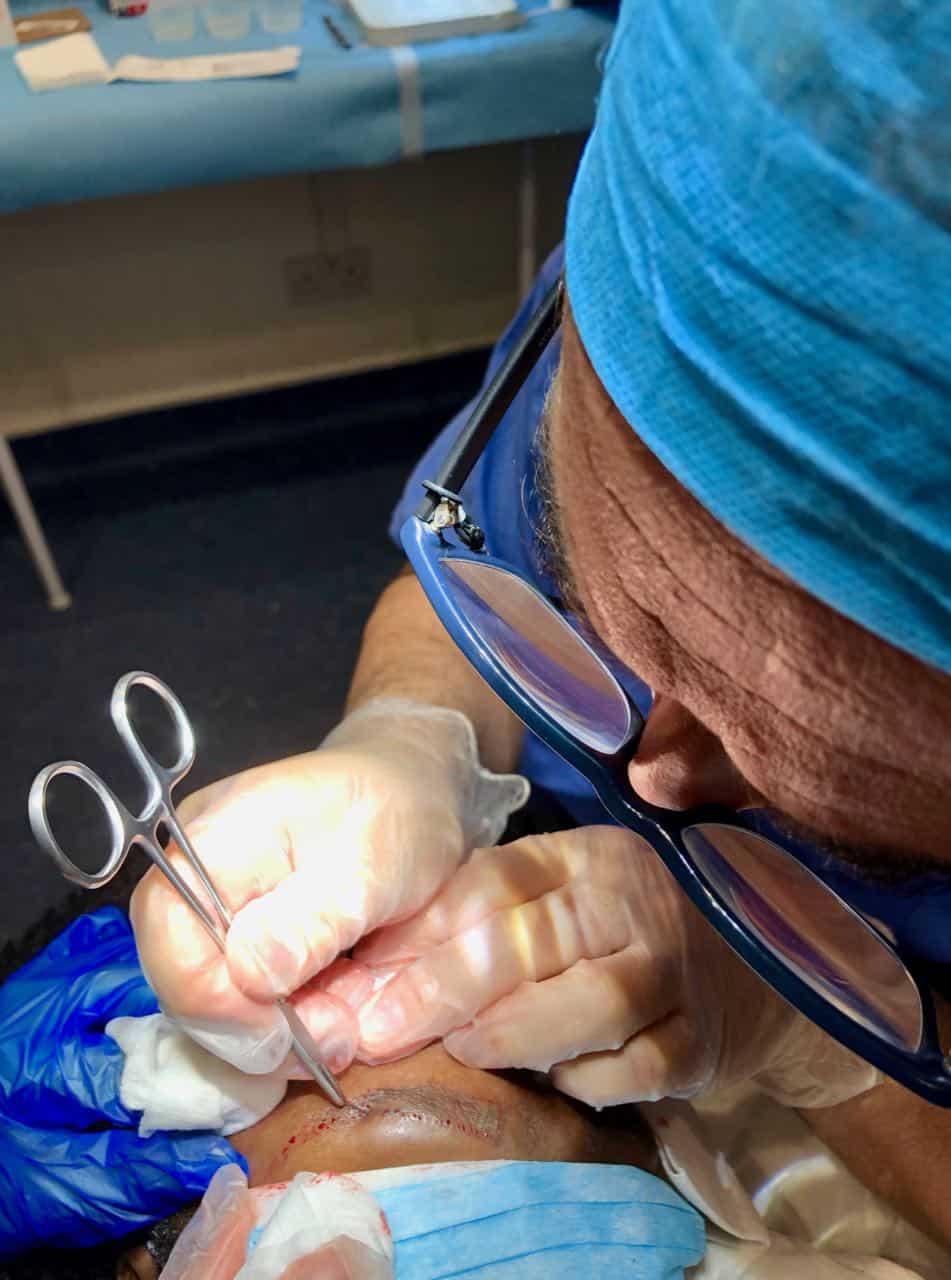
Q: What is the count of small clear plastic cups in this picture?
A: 3